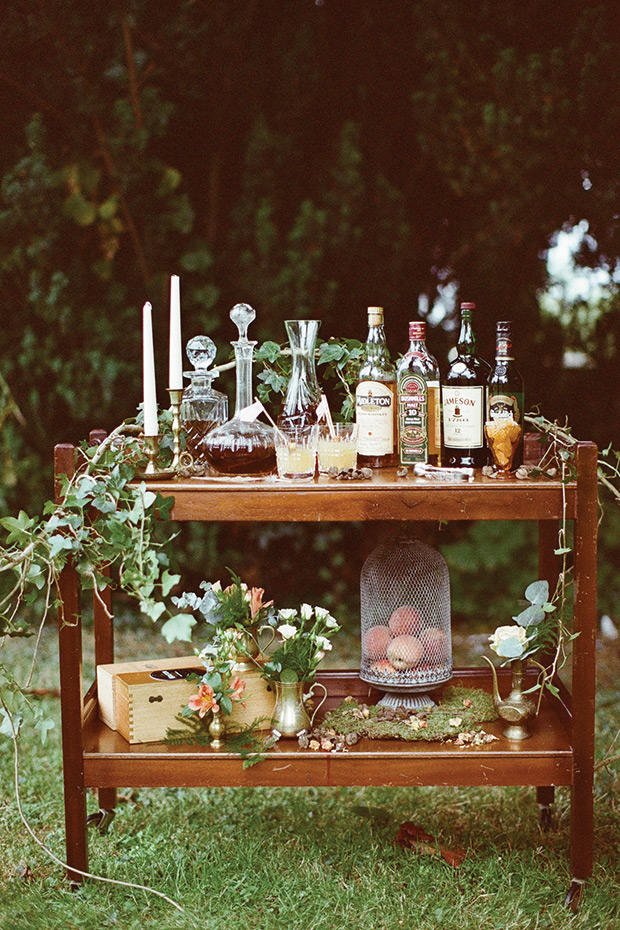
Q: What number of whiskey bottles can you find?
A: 4